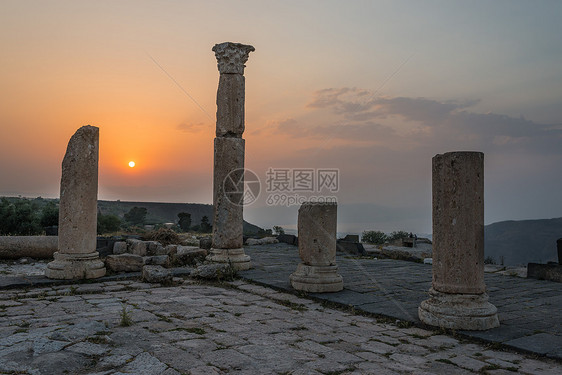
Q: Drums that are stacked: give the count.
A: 2